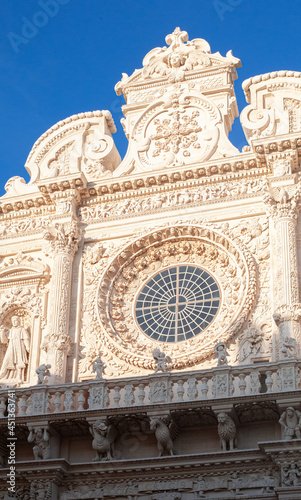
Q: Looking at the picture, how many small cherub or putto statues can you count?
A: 5